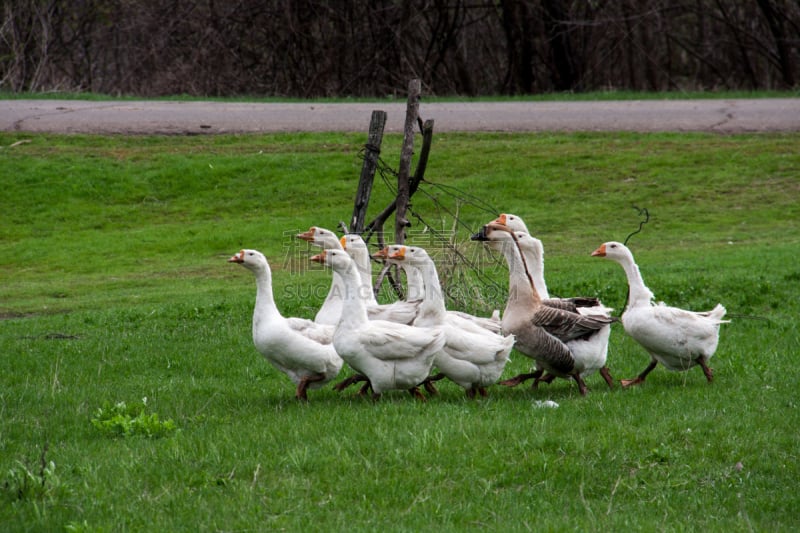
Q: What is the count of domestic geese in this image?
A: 10